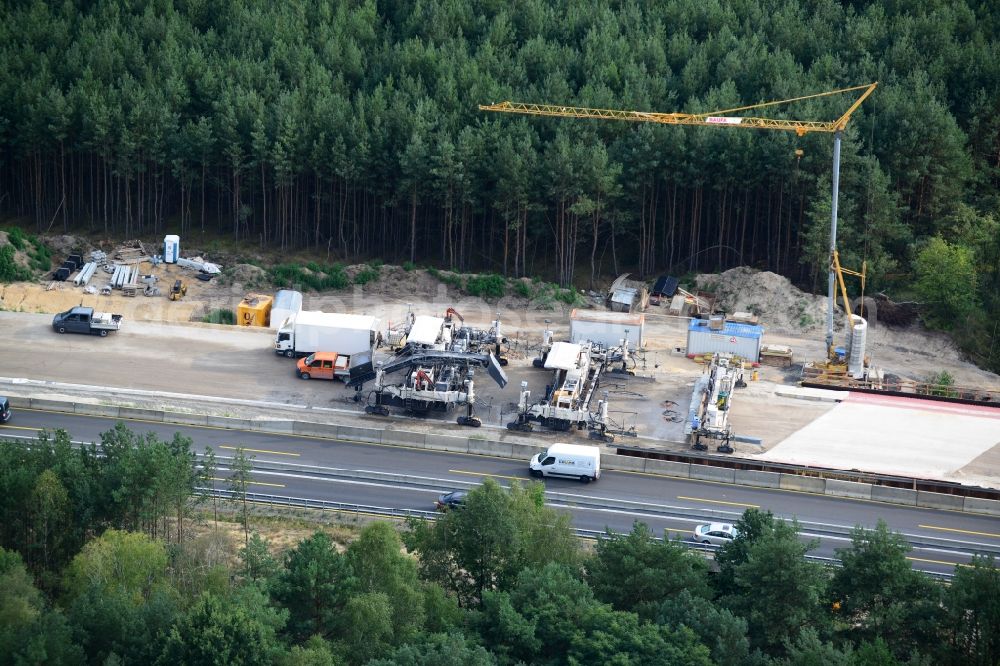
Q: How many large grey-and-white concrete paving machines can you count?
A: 3